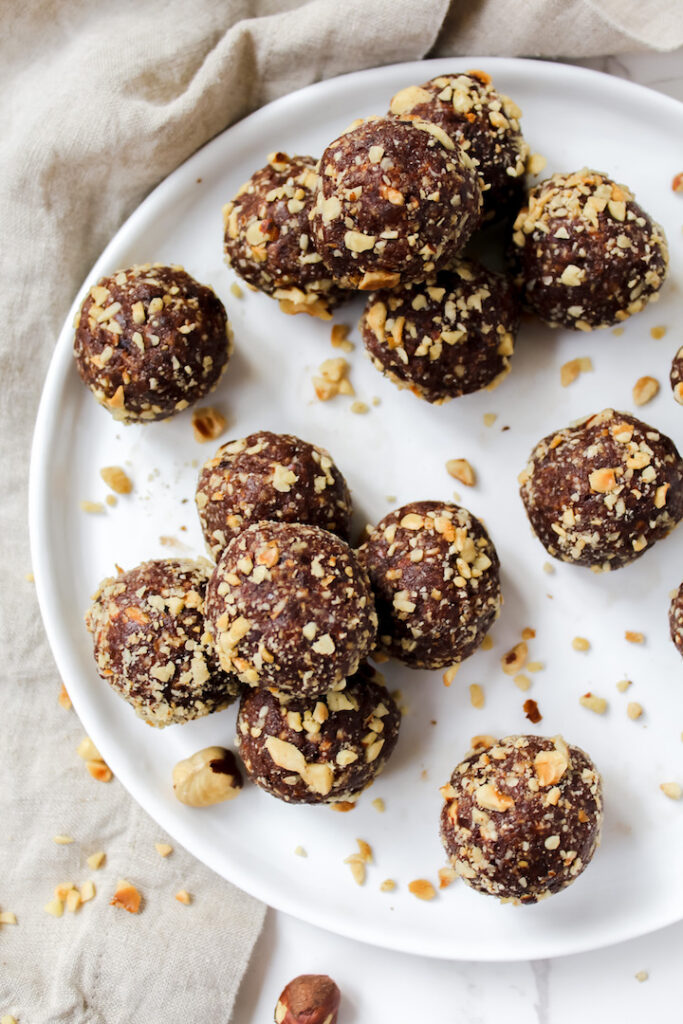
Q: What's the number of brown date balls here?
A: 15